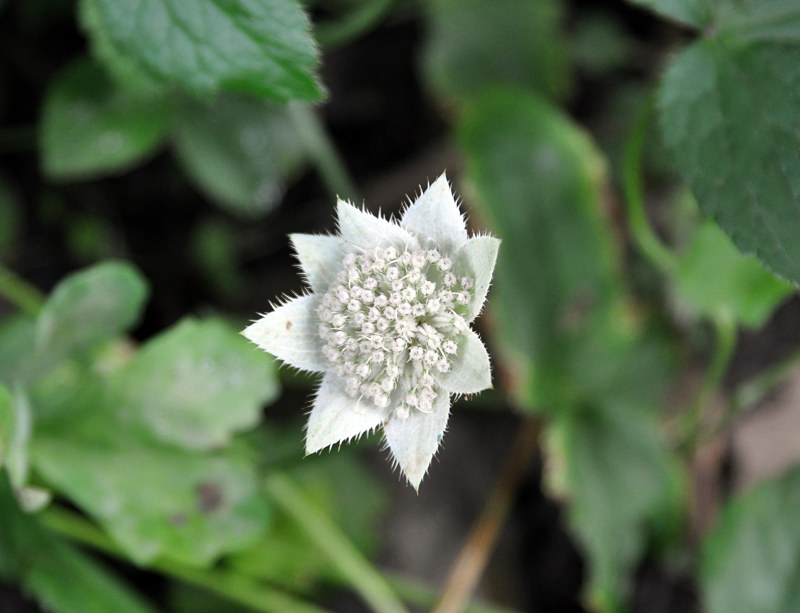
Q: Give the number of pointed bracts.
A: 8